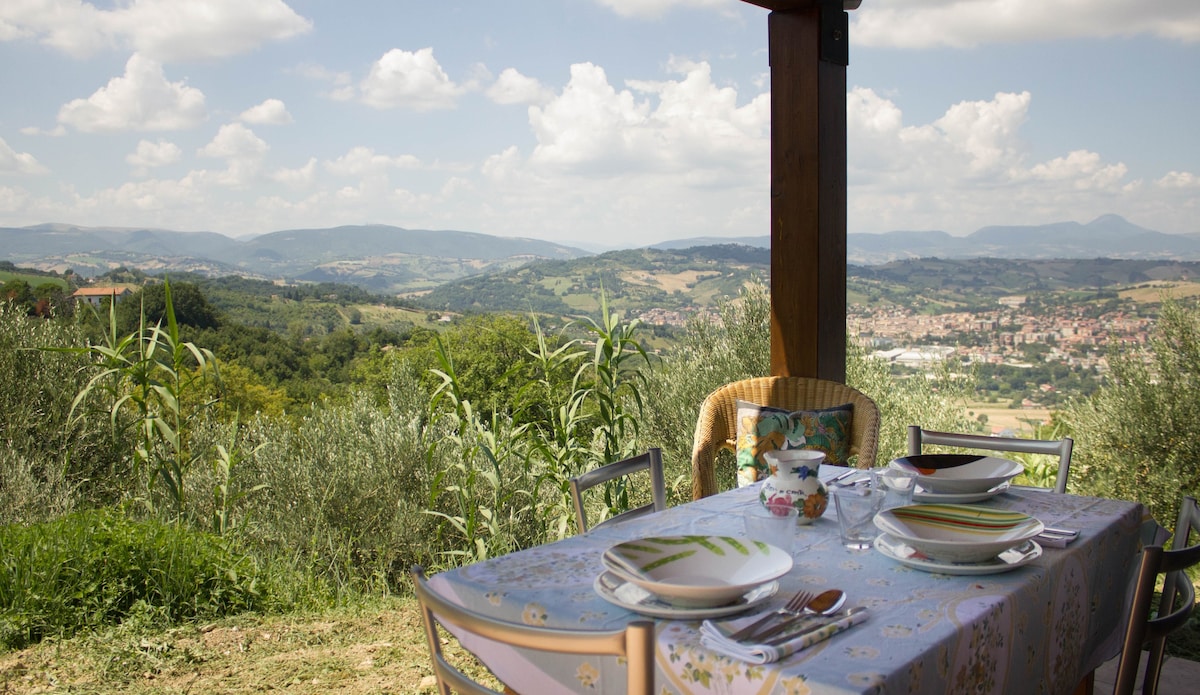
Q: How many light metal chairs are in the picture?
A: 4